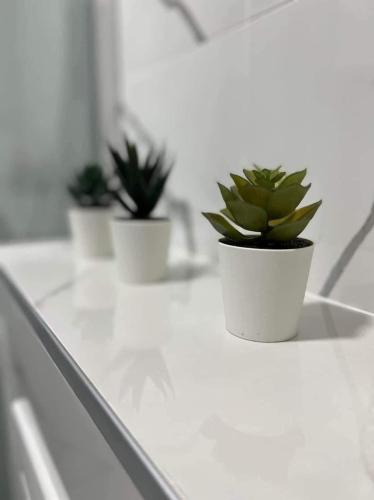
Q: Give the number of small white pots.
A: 3